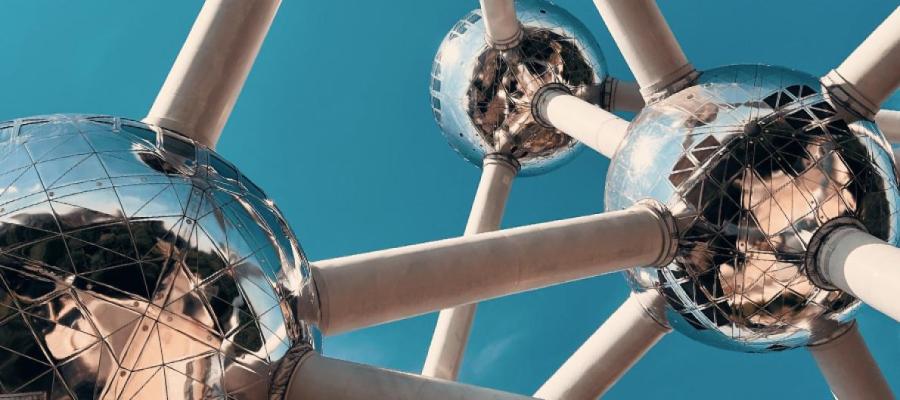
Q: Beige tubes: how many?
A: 13